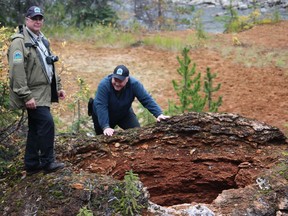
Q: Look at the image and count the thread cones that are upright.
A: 0